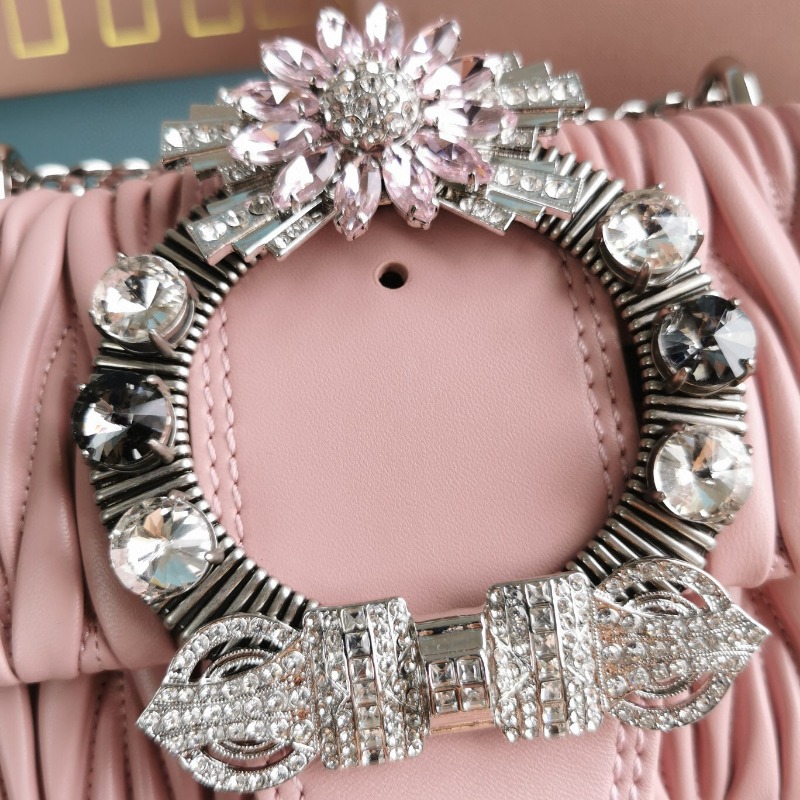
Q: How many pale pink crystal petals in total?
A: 12